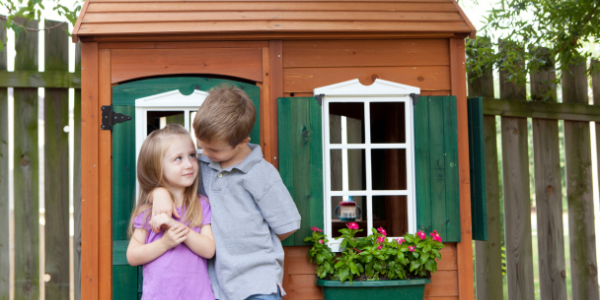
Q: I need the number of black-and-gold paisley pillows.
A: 0